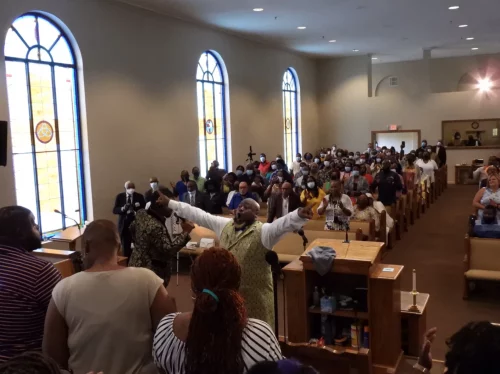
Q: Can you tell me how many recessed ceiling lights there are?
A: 9